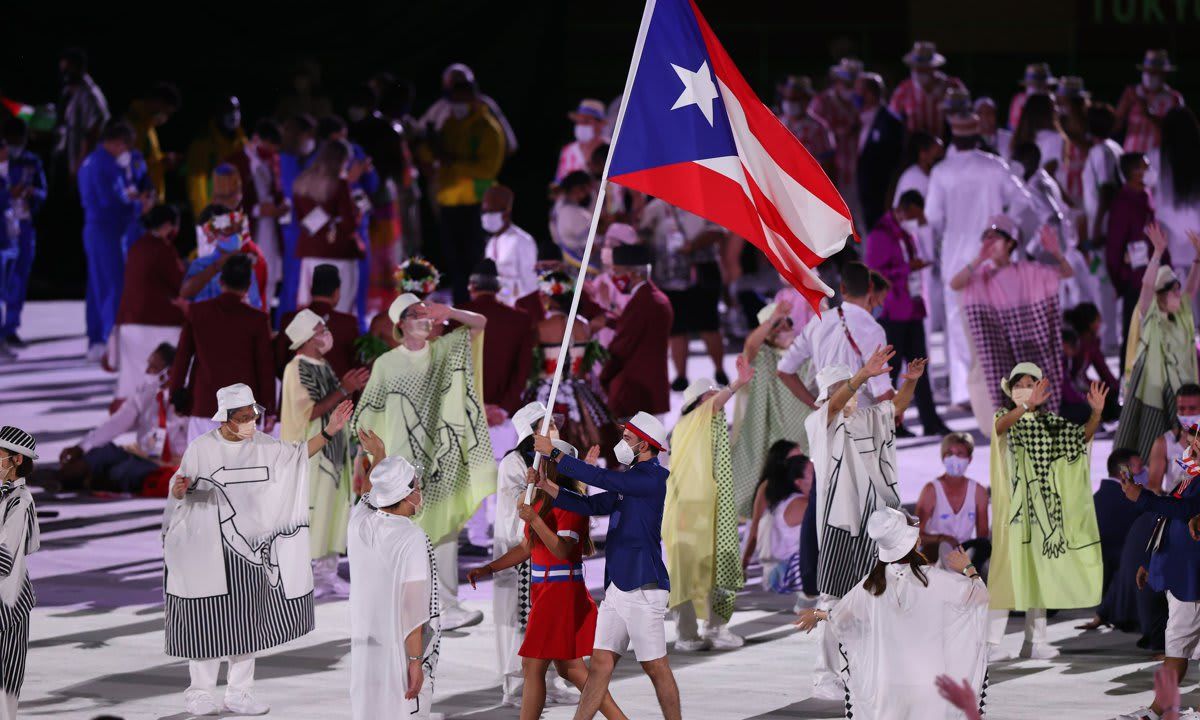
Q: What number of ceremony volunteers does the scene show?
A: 13